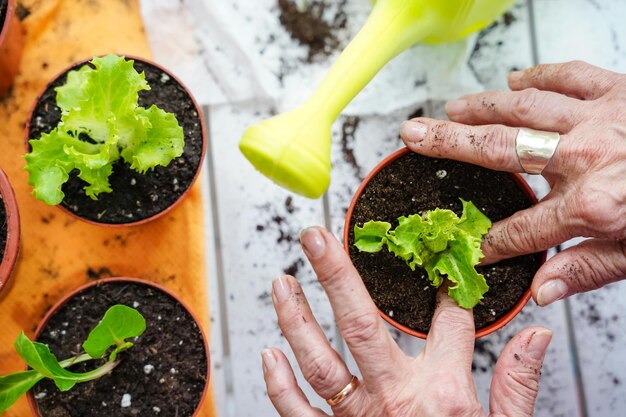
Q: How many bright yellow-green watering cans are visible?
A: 1